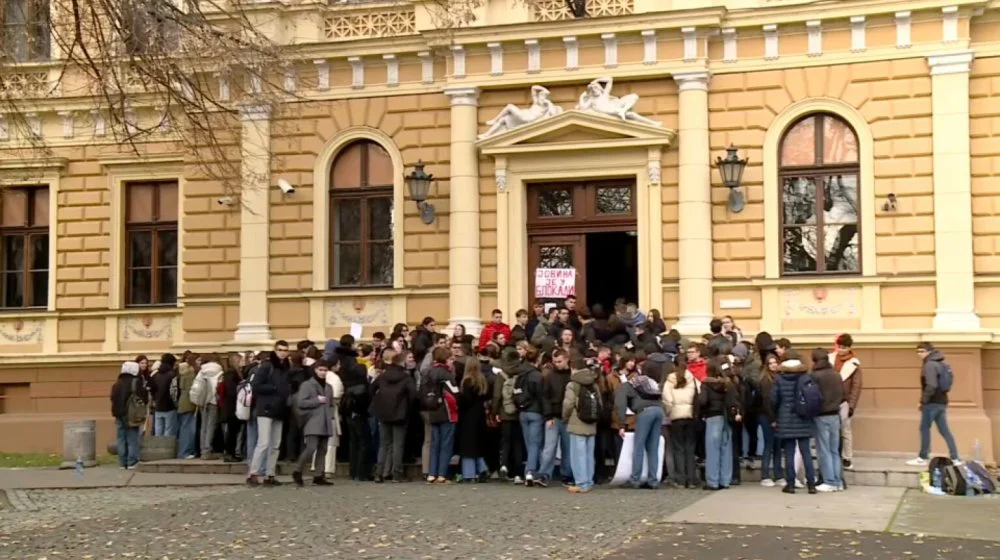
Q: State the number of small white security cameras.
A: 2